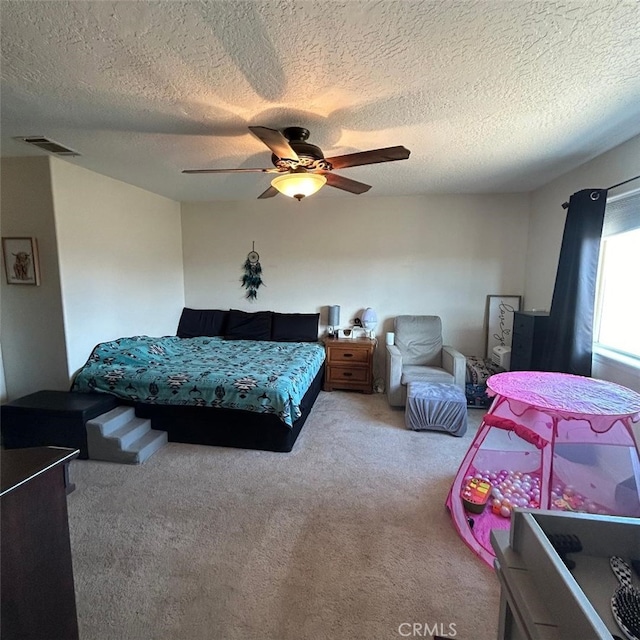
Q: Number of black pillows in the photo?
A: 3